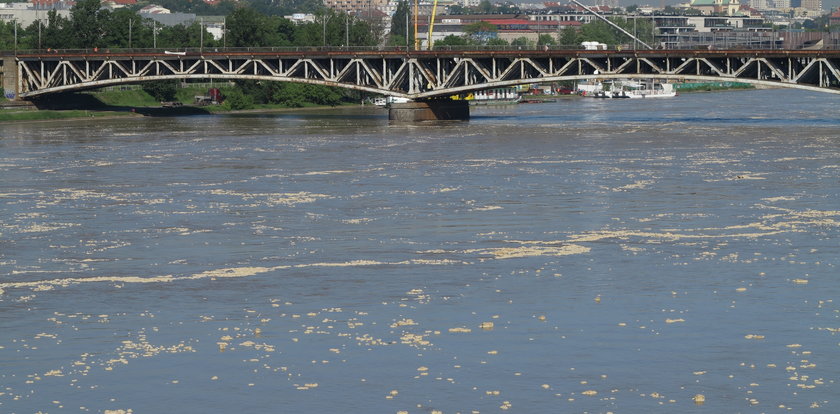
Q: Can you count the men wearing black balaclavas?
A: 0